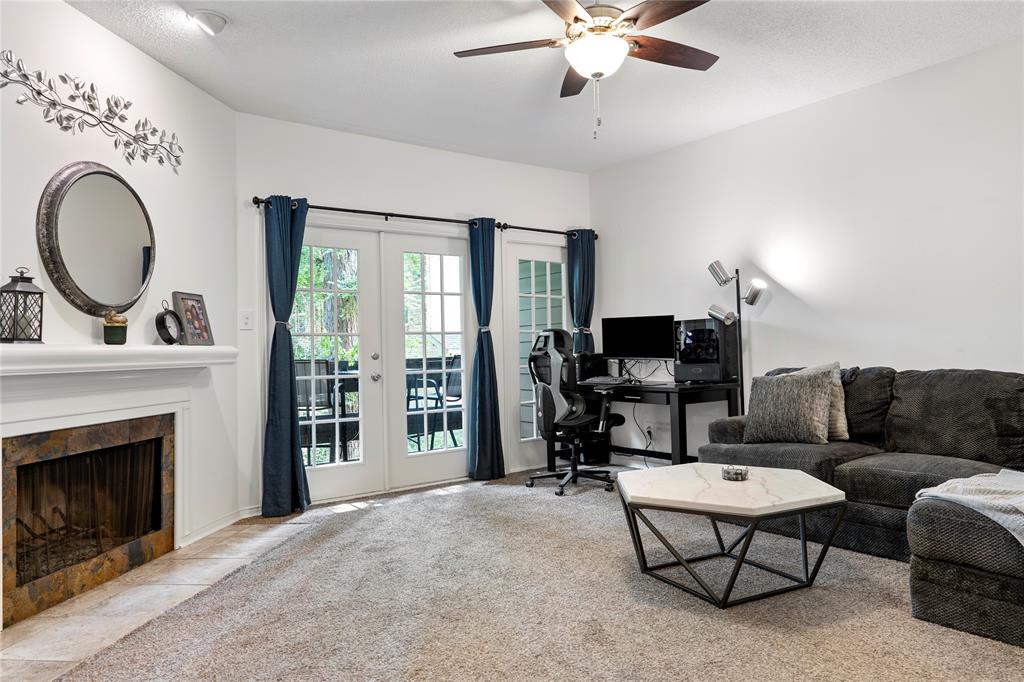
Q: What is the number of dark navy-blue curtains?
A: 3